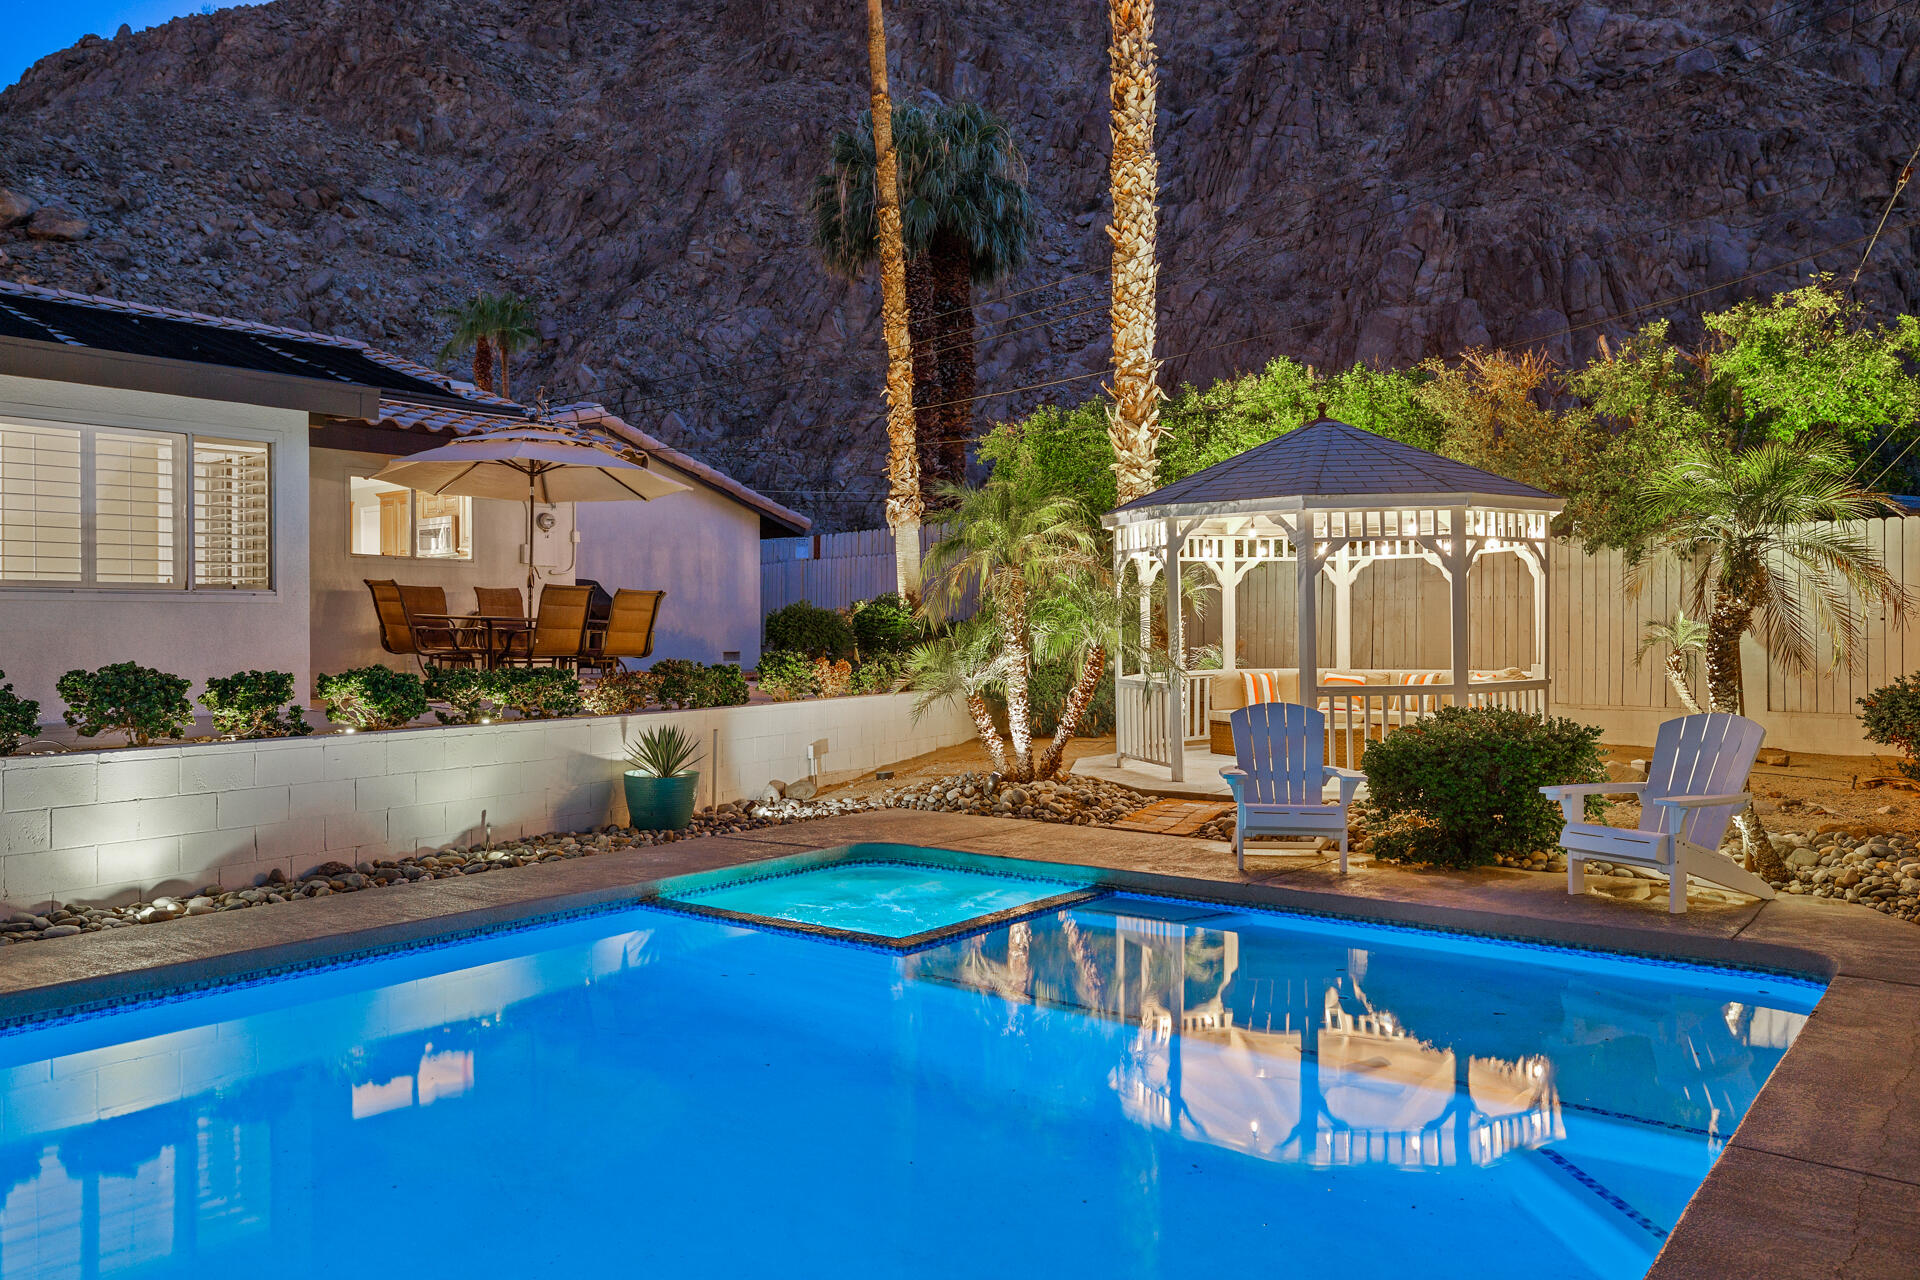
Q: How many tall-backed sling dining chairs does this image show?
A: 5